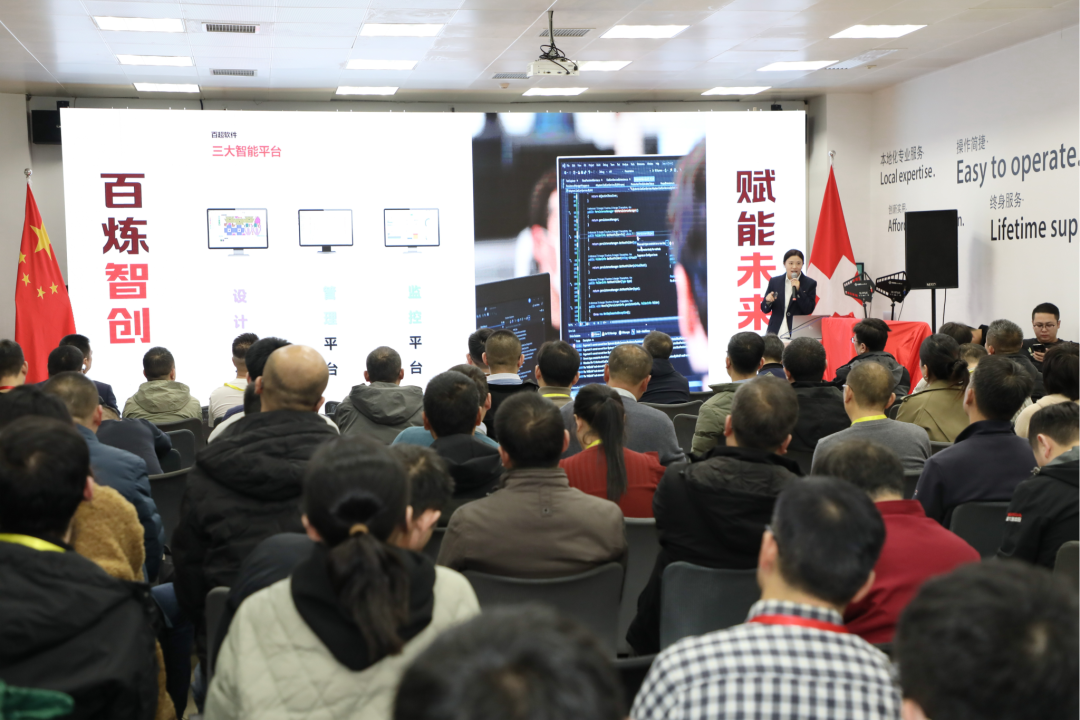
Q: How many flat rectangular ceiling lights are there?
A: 12